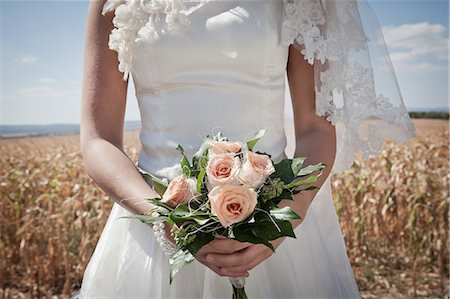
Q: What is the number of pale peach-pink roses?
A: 5